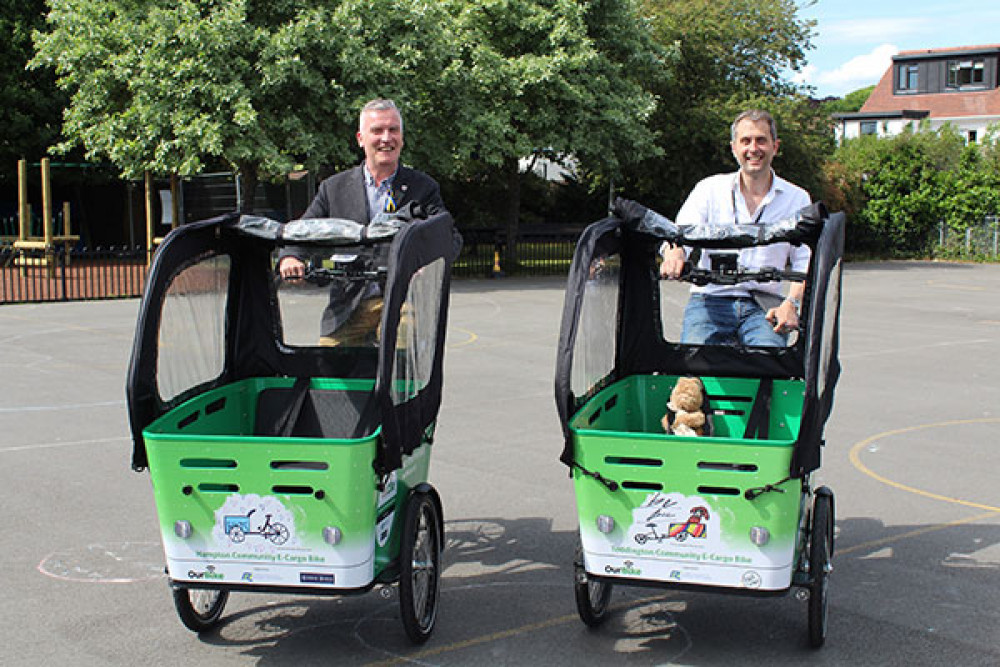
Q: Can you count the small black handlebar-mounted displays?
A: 2